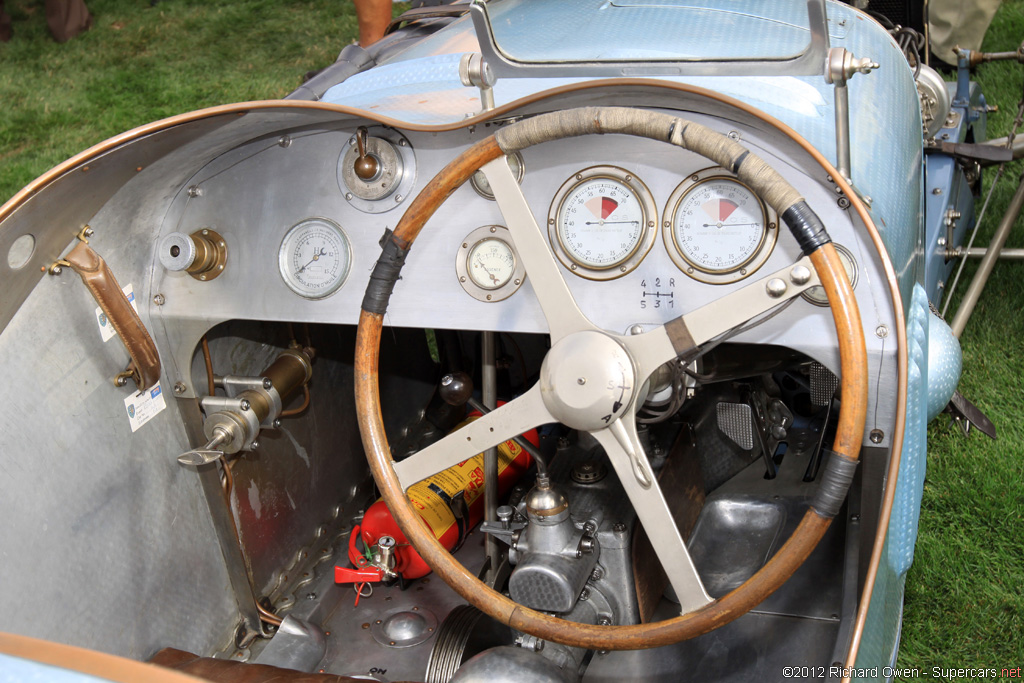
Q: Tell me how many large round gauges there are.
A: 2